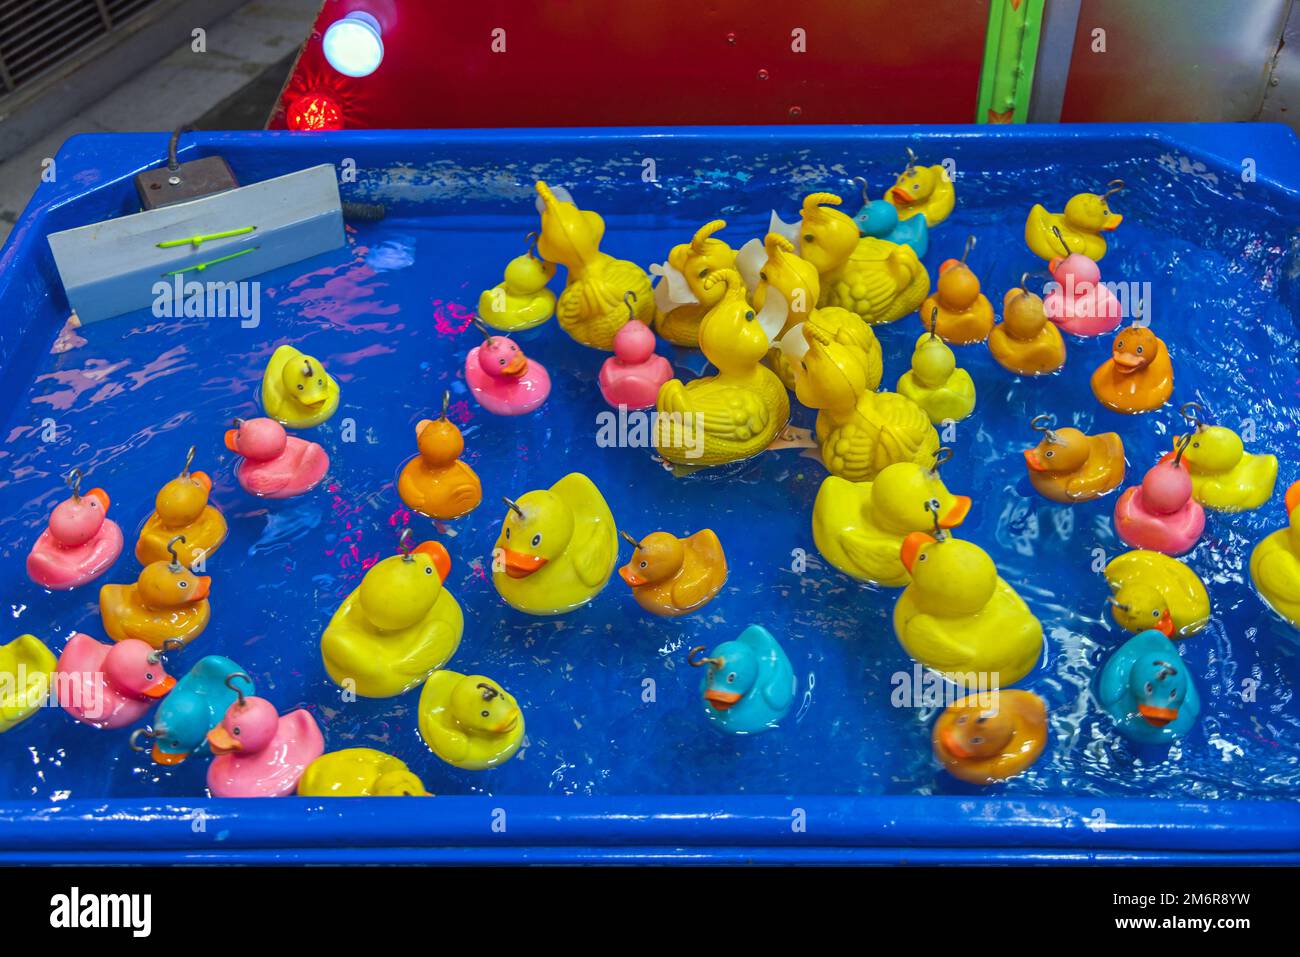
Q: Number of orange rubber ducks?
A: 9